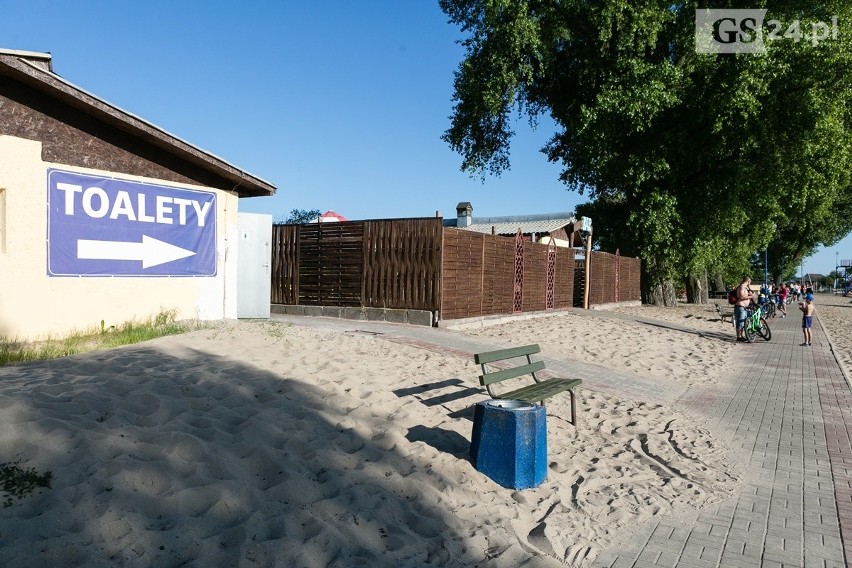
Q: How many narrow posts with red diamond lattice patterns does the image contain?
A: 3